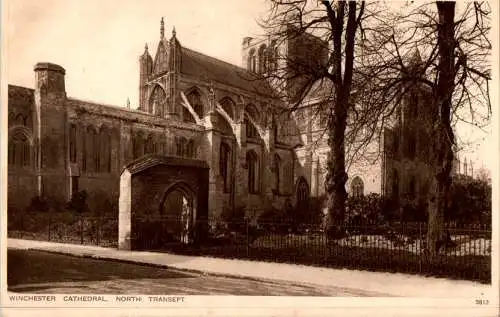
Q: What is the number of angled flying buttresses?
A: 3